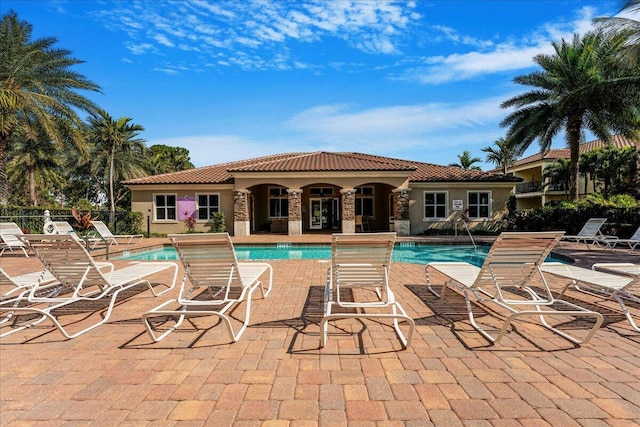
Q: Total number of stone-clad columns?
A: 4